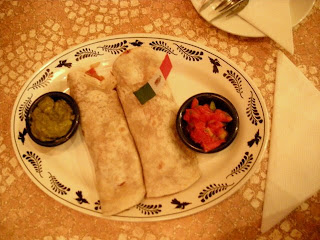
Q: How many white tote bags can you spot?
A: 0